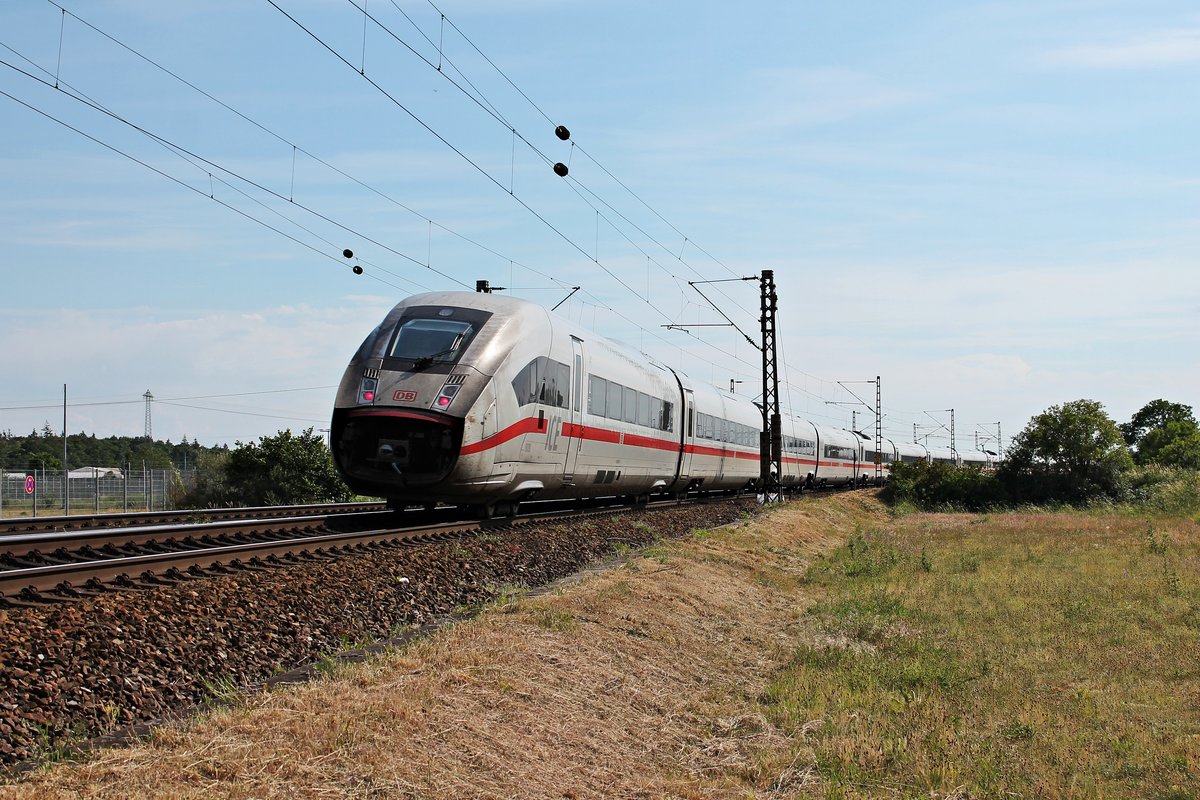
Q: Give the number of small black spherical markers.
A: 4